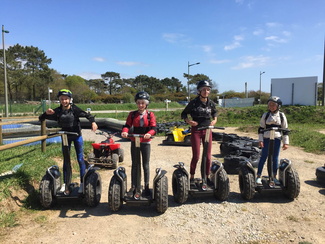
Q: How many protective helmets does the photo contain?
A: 4